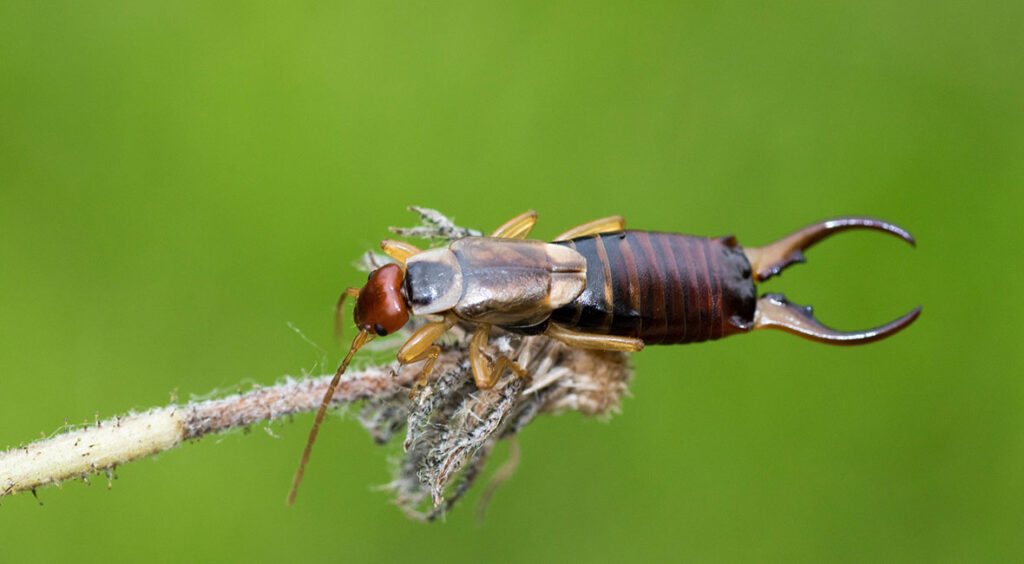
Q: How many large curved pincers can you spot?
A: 2